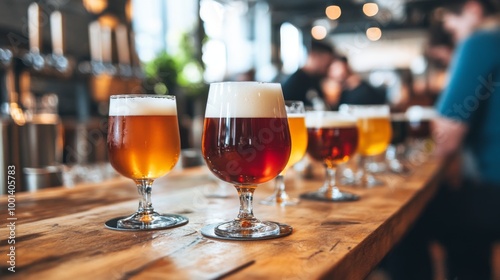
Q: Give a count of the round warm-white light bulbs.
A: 4